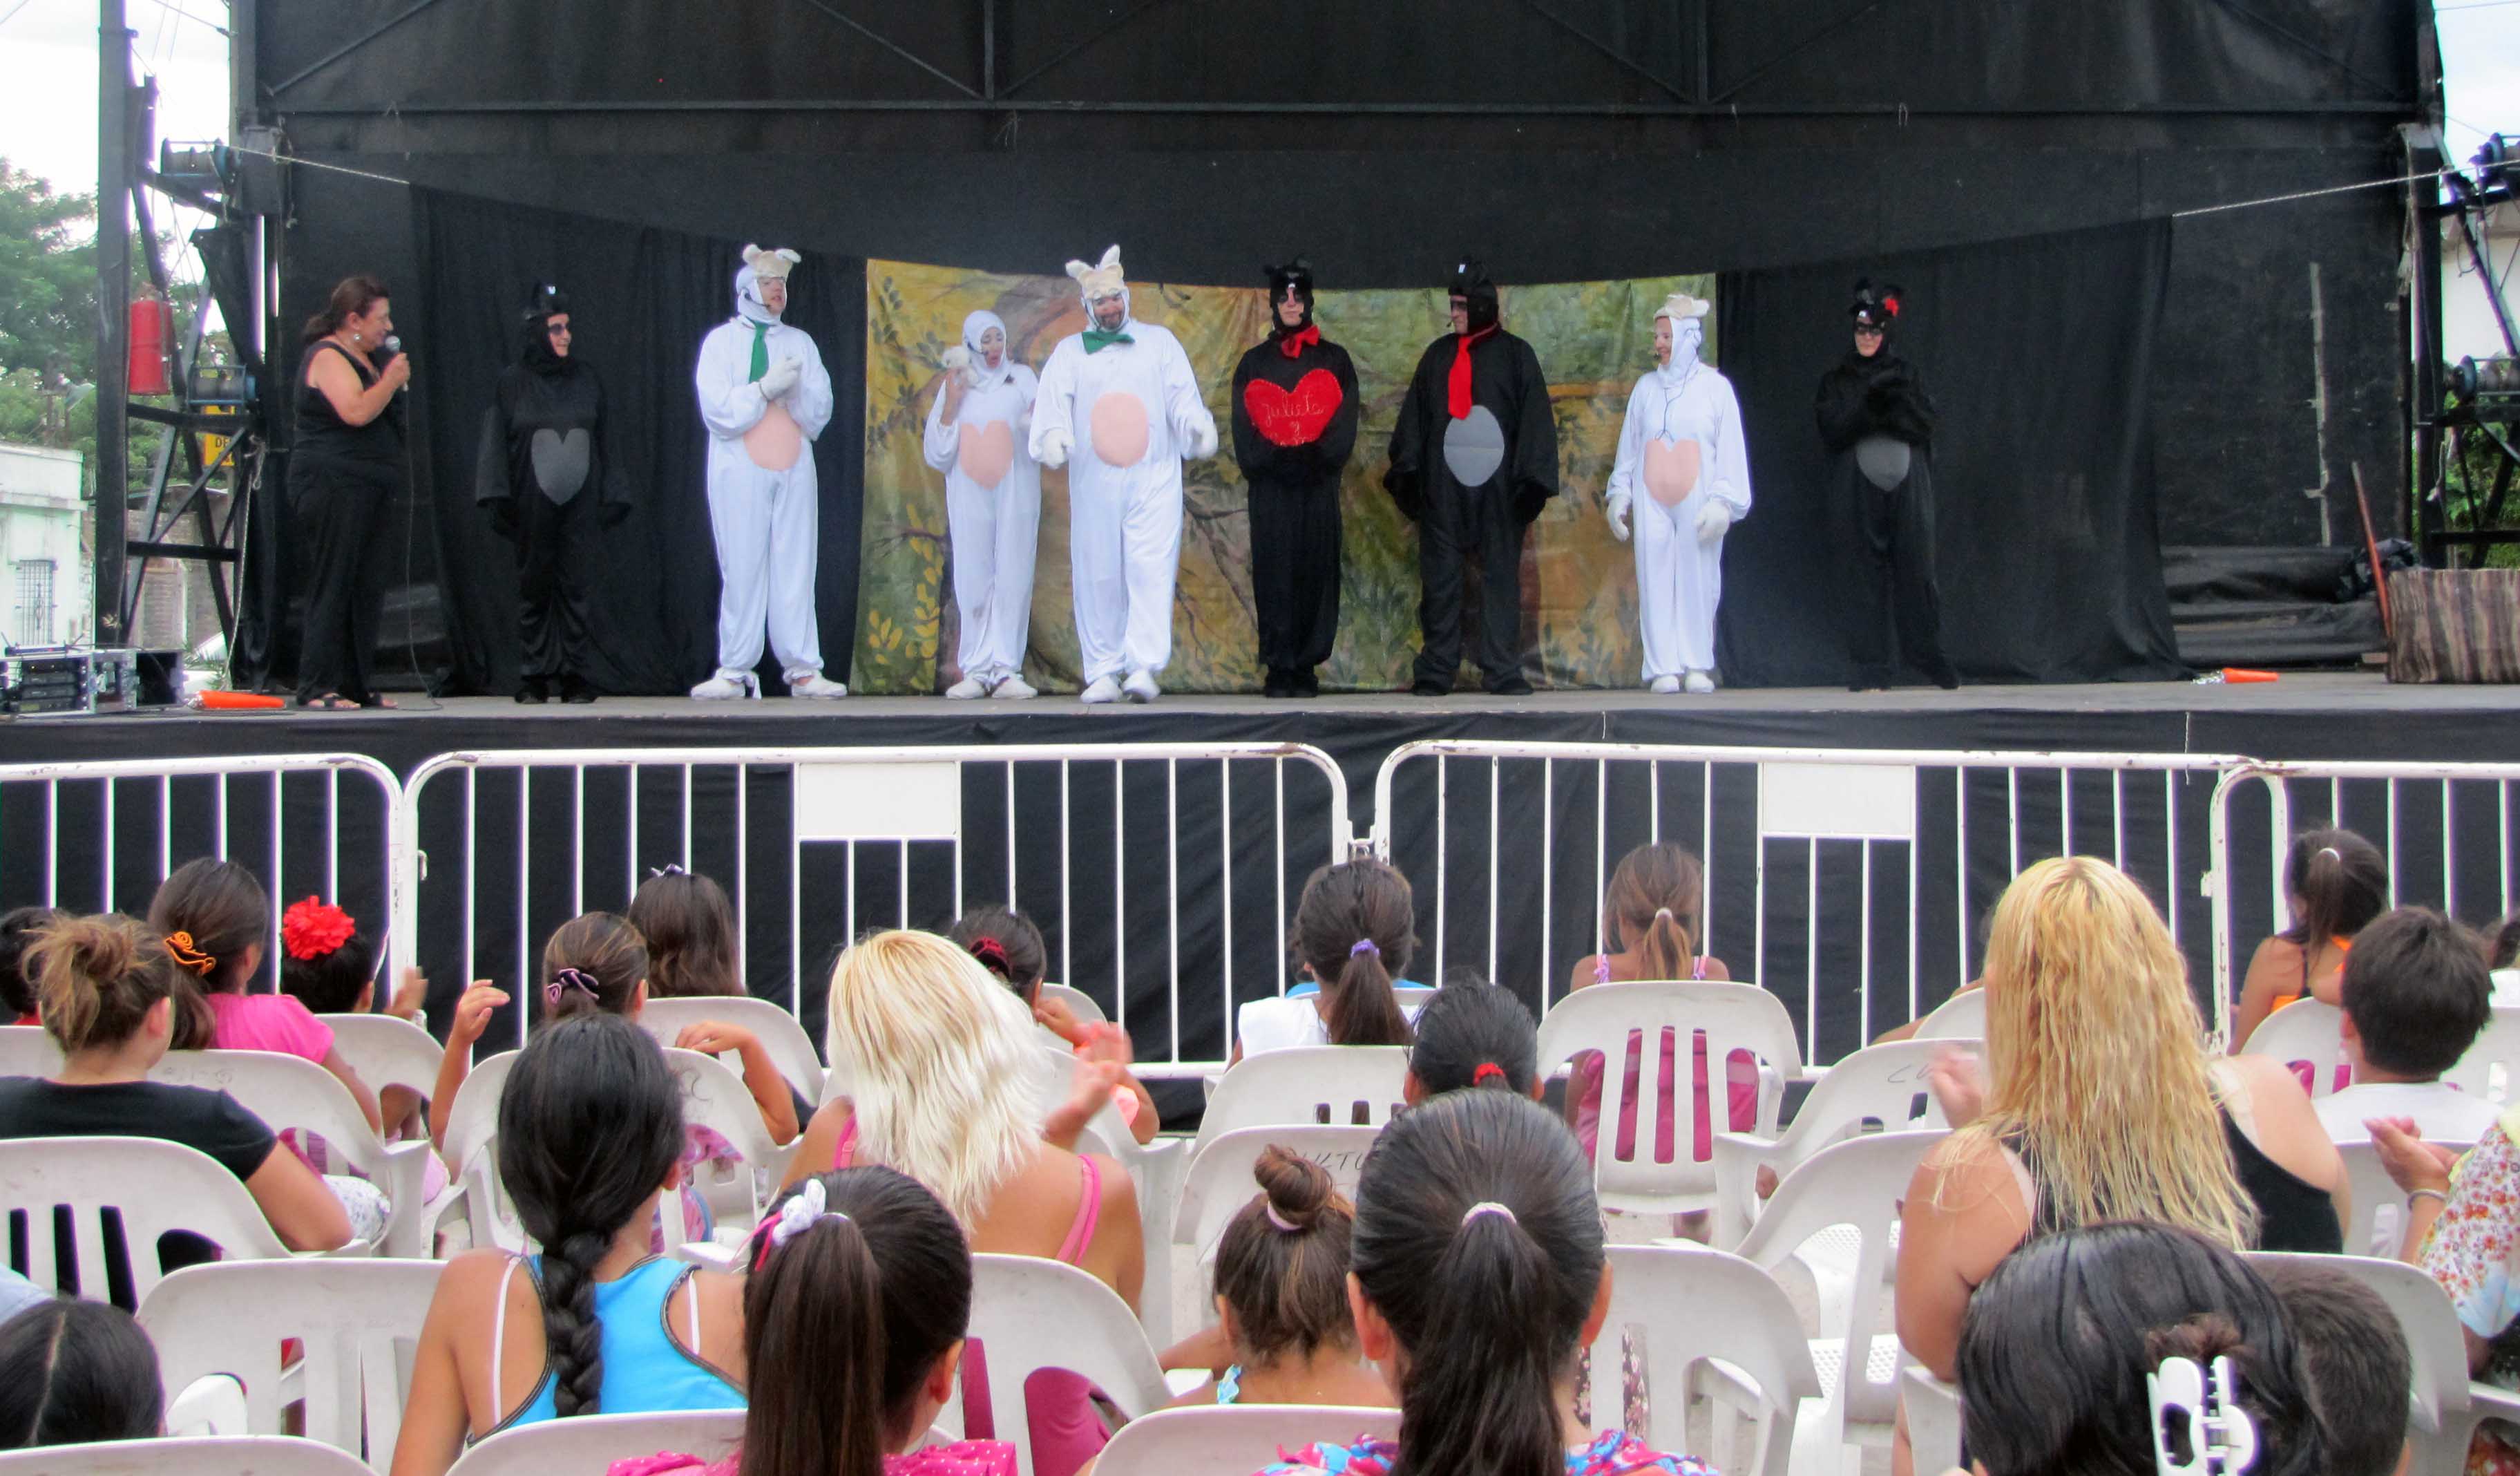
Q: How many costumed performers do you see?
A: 8